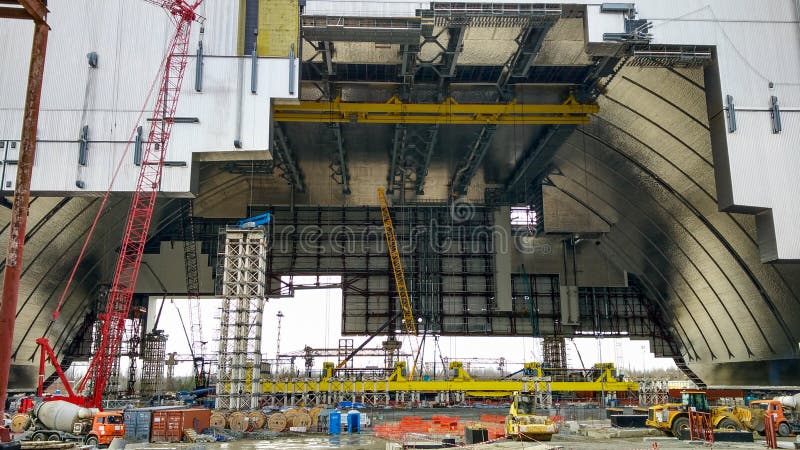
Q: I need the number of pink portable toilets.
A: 0